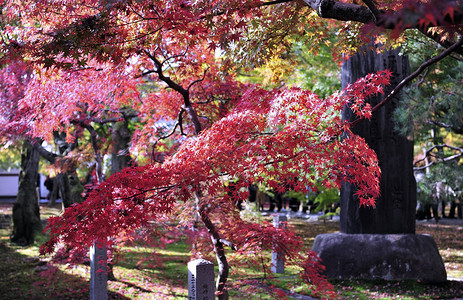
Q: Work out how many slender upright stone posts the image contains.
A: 3